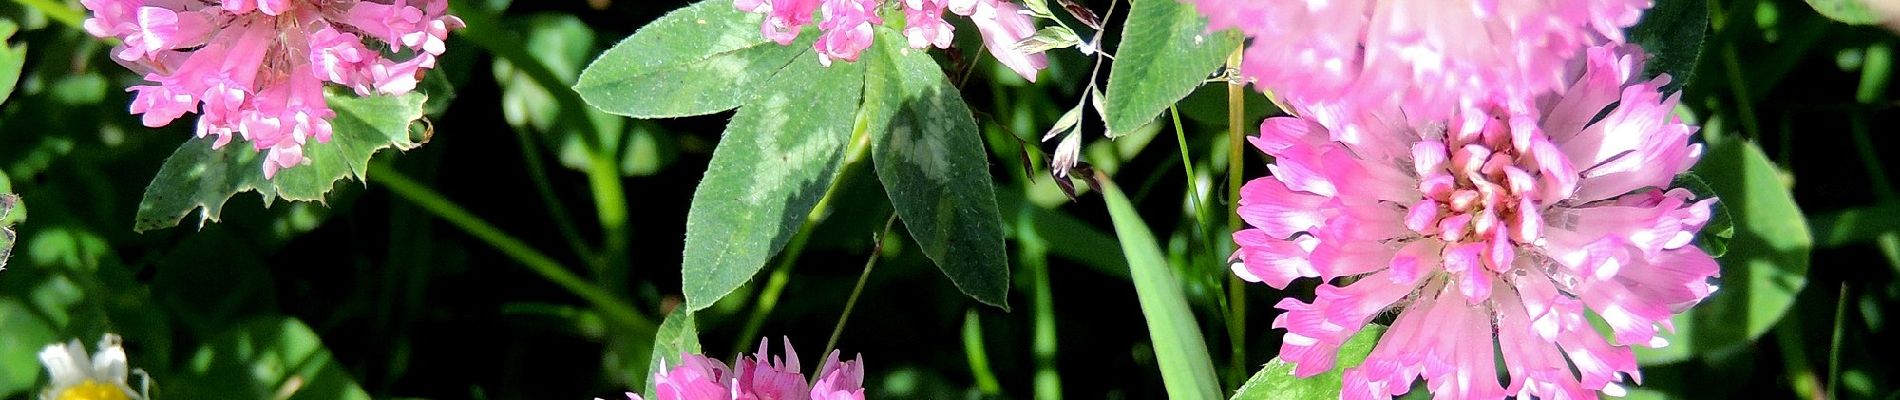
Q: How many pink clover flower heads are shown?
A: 5